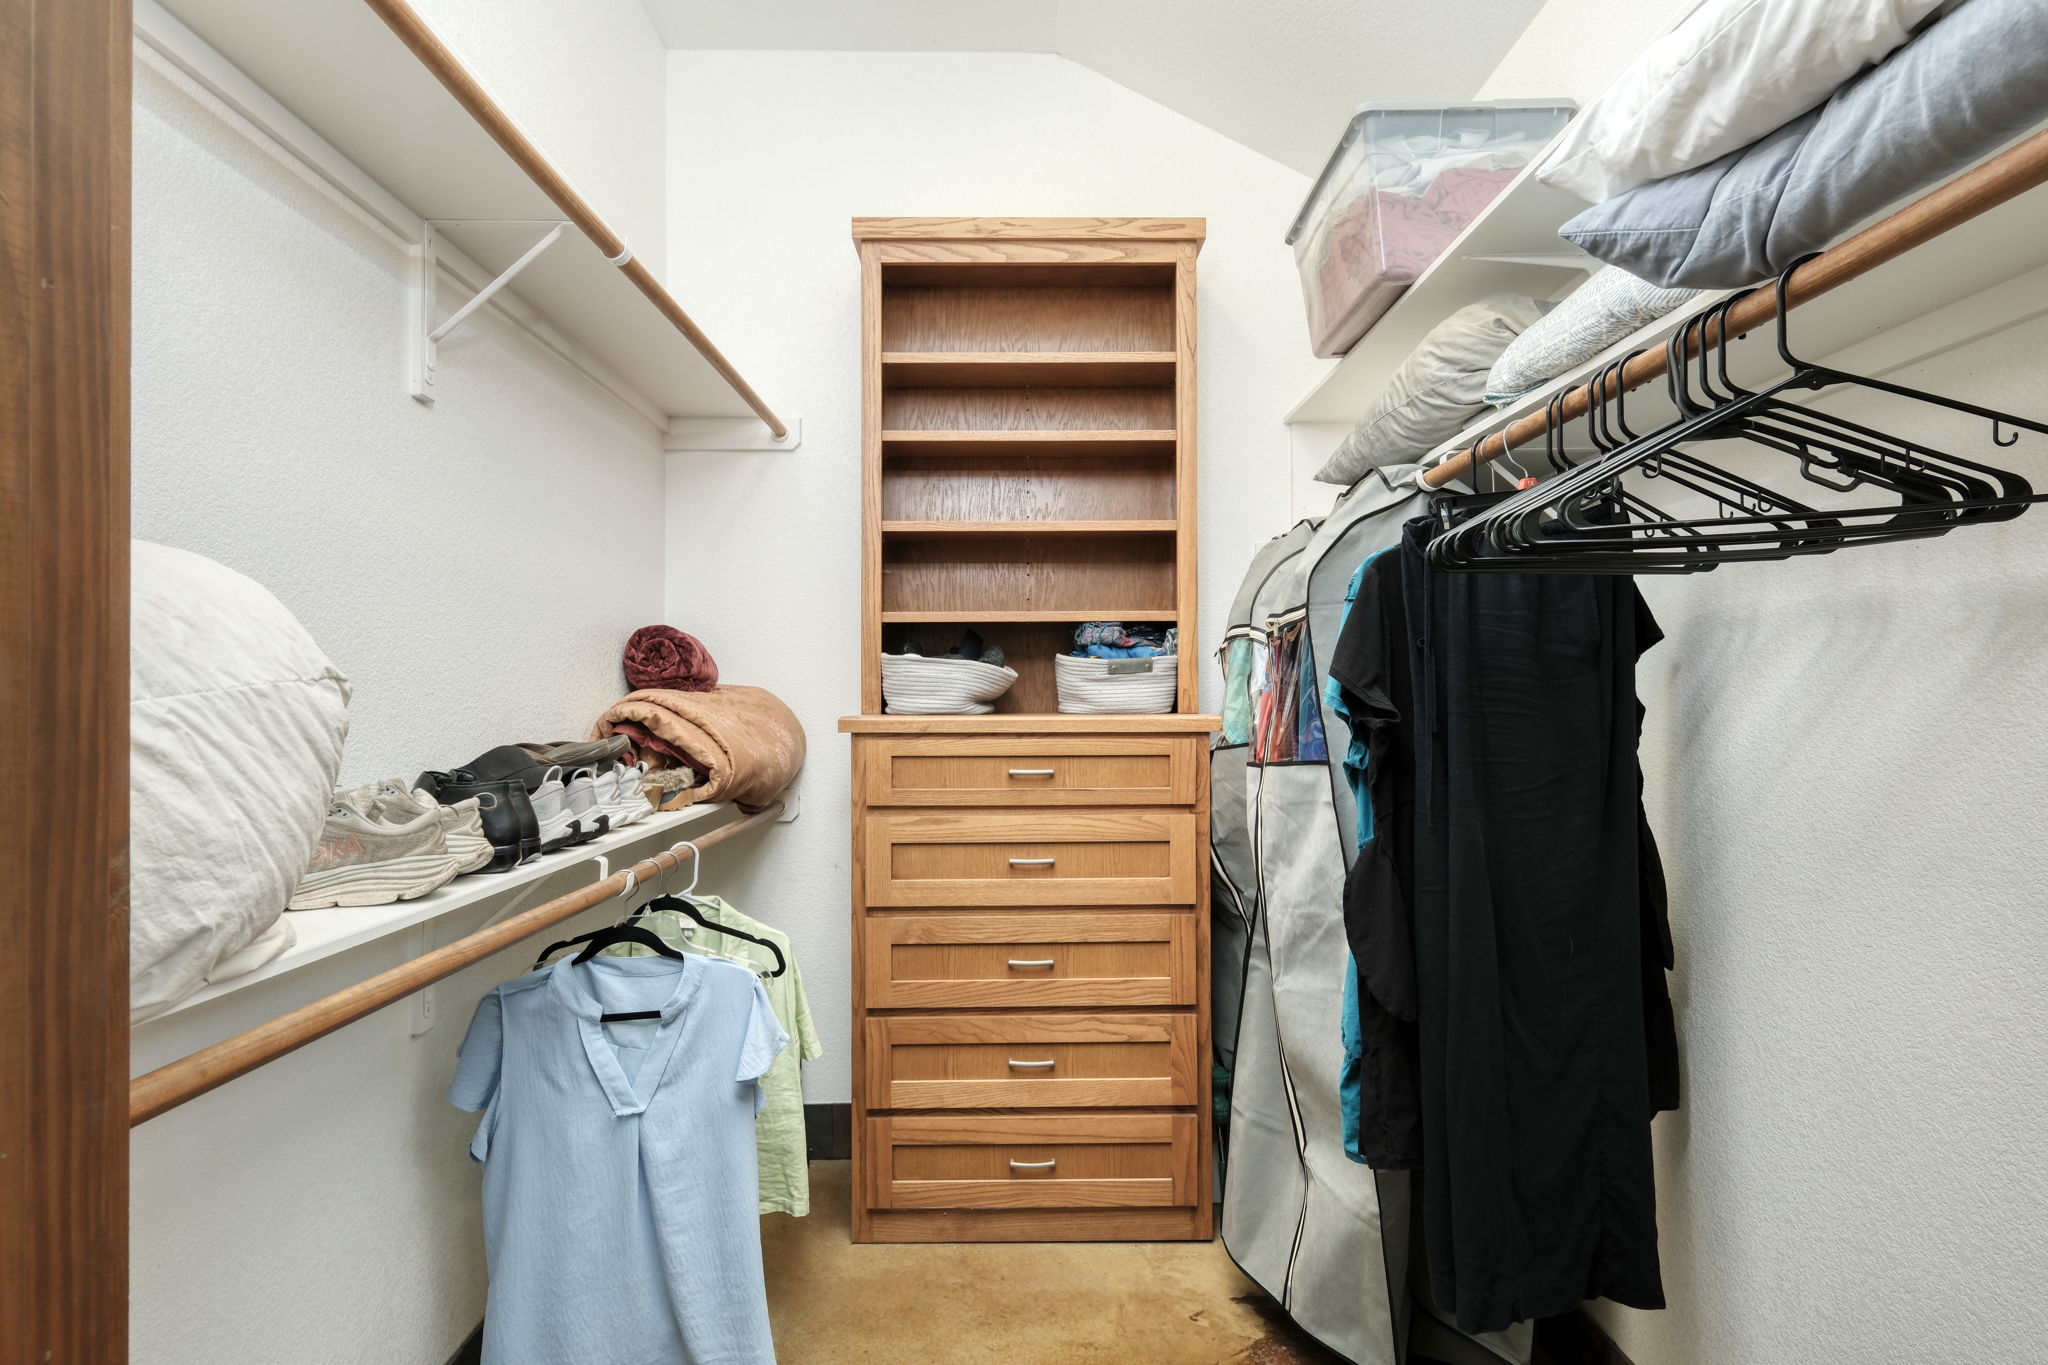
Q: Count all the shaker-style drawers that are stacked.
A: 5